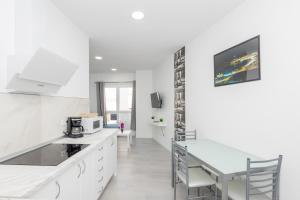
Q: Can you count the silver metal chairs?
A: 3